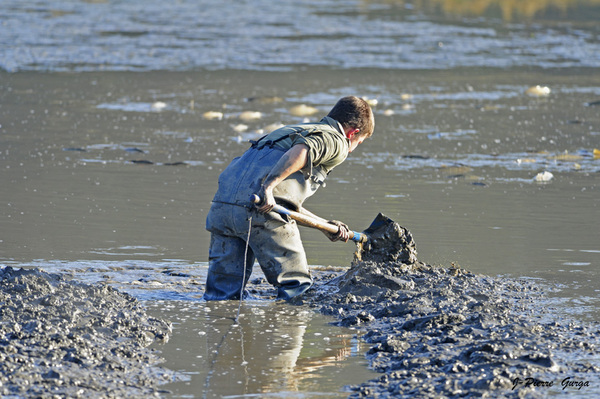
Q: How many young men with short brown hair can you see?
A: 1